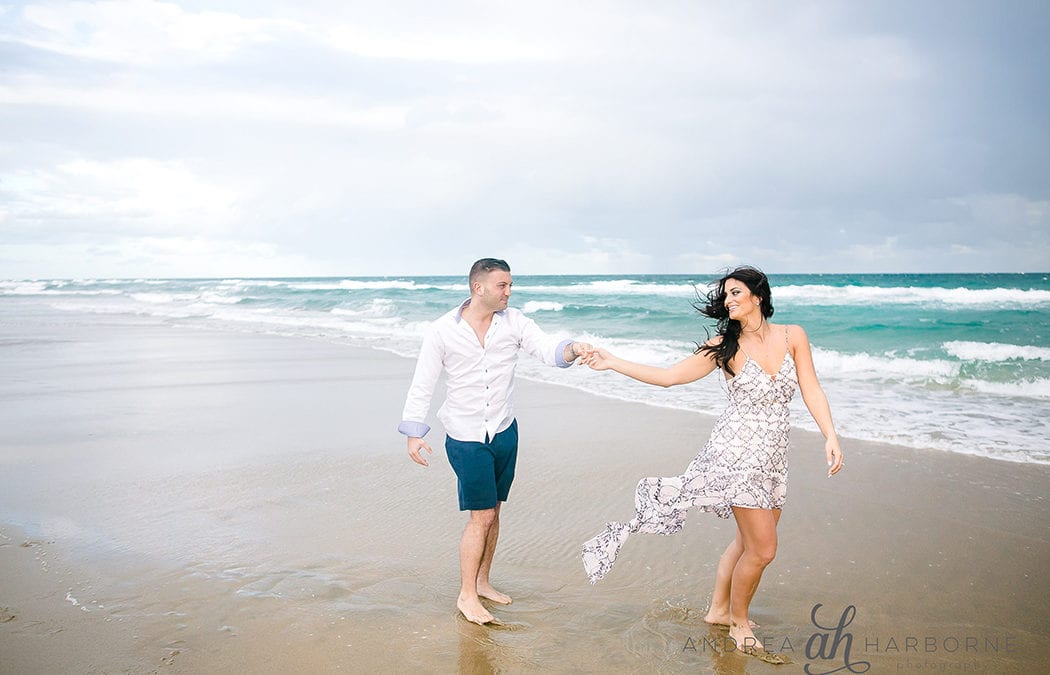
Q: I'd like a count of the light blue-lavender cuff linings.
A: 2